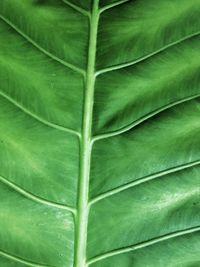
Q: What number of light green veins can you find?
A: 11